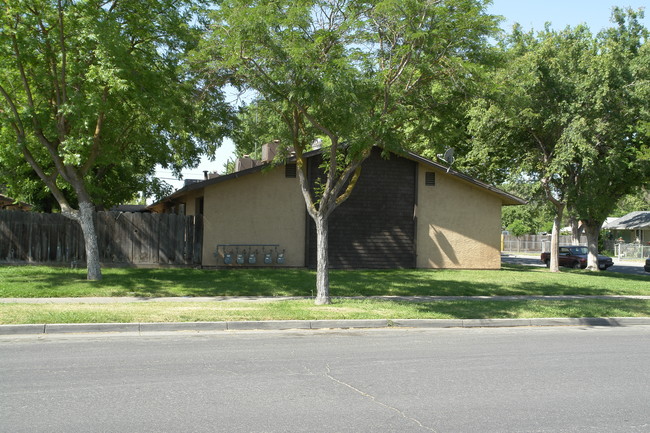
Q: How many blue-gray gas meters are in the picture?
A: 5